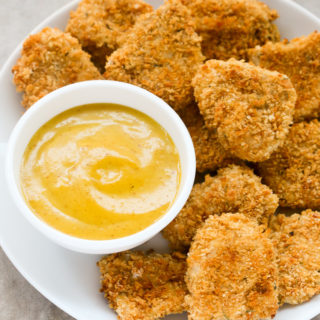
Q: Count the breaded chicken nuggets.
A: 12